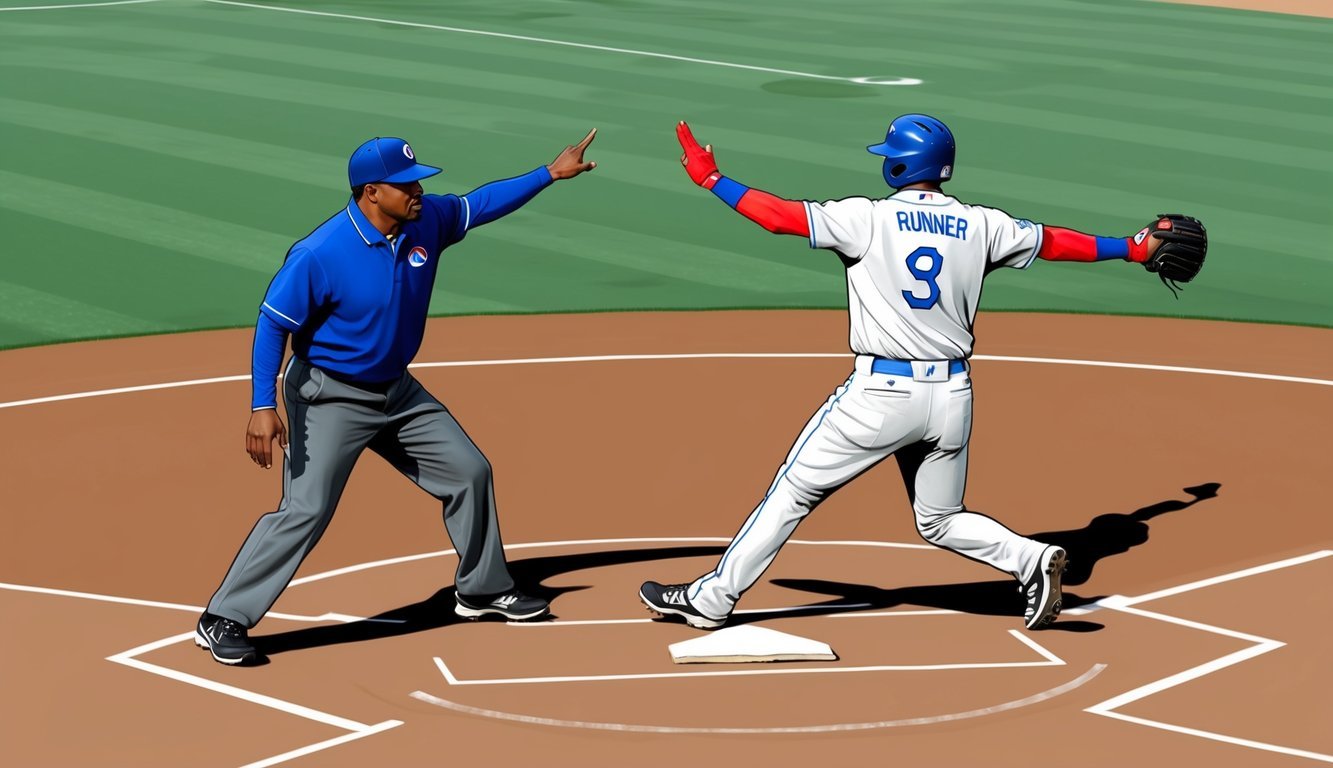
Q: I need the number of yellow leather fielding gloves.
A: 0